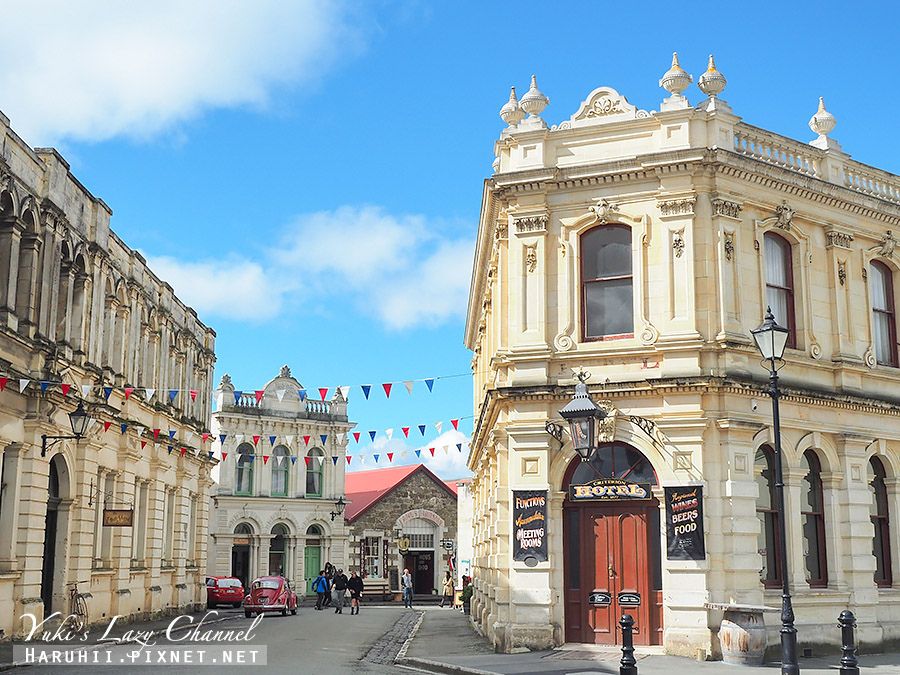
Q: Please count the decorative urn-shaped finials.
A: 5